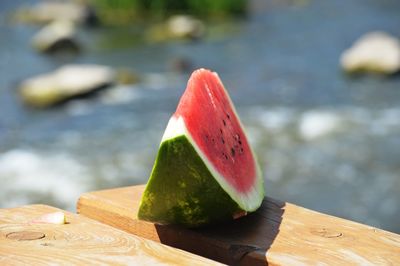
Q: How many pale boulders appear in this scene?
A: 5